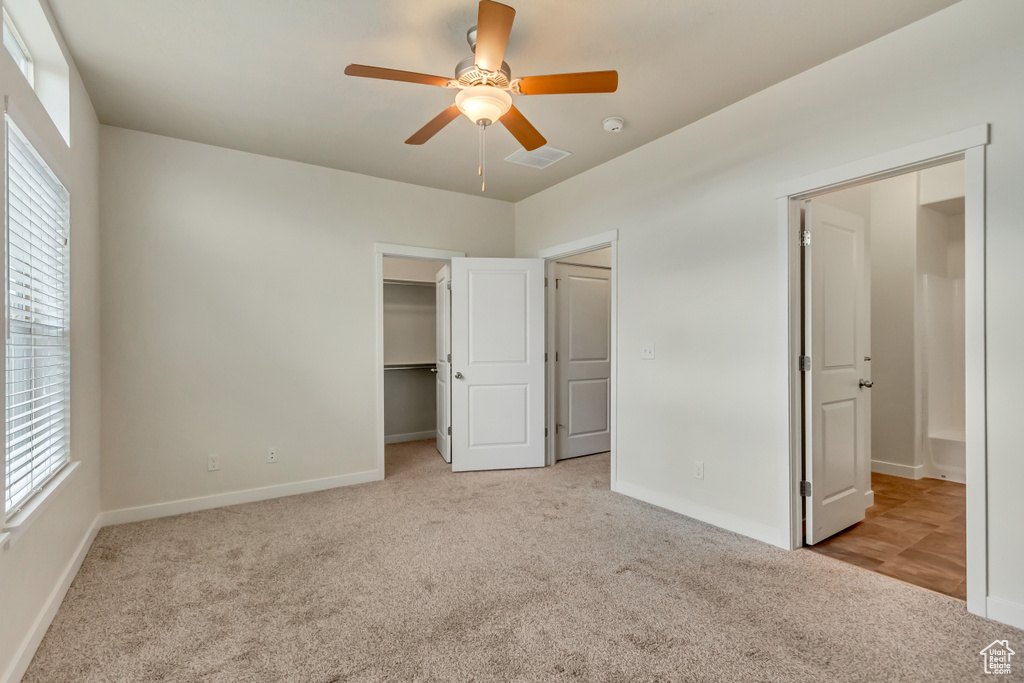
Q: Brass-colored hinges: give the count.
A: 0